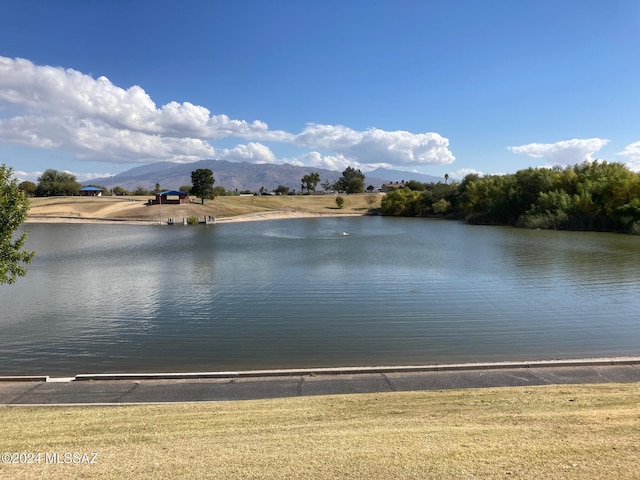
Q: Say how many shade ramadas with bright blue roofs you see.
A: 2